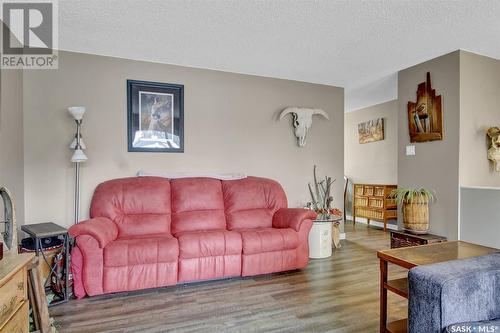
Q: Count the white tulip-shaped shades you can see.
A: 3